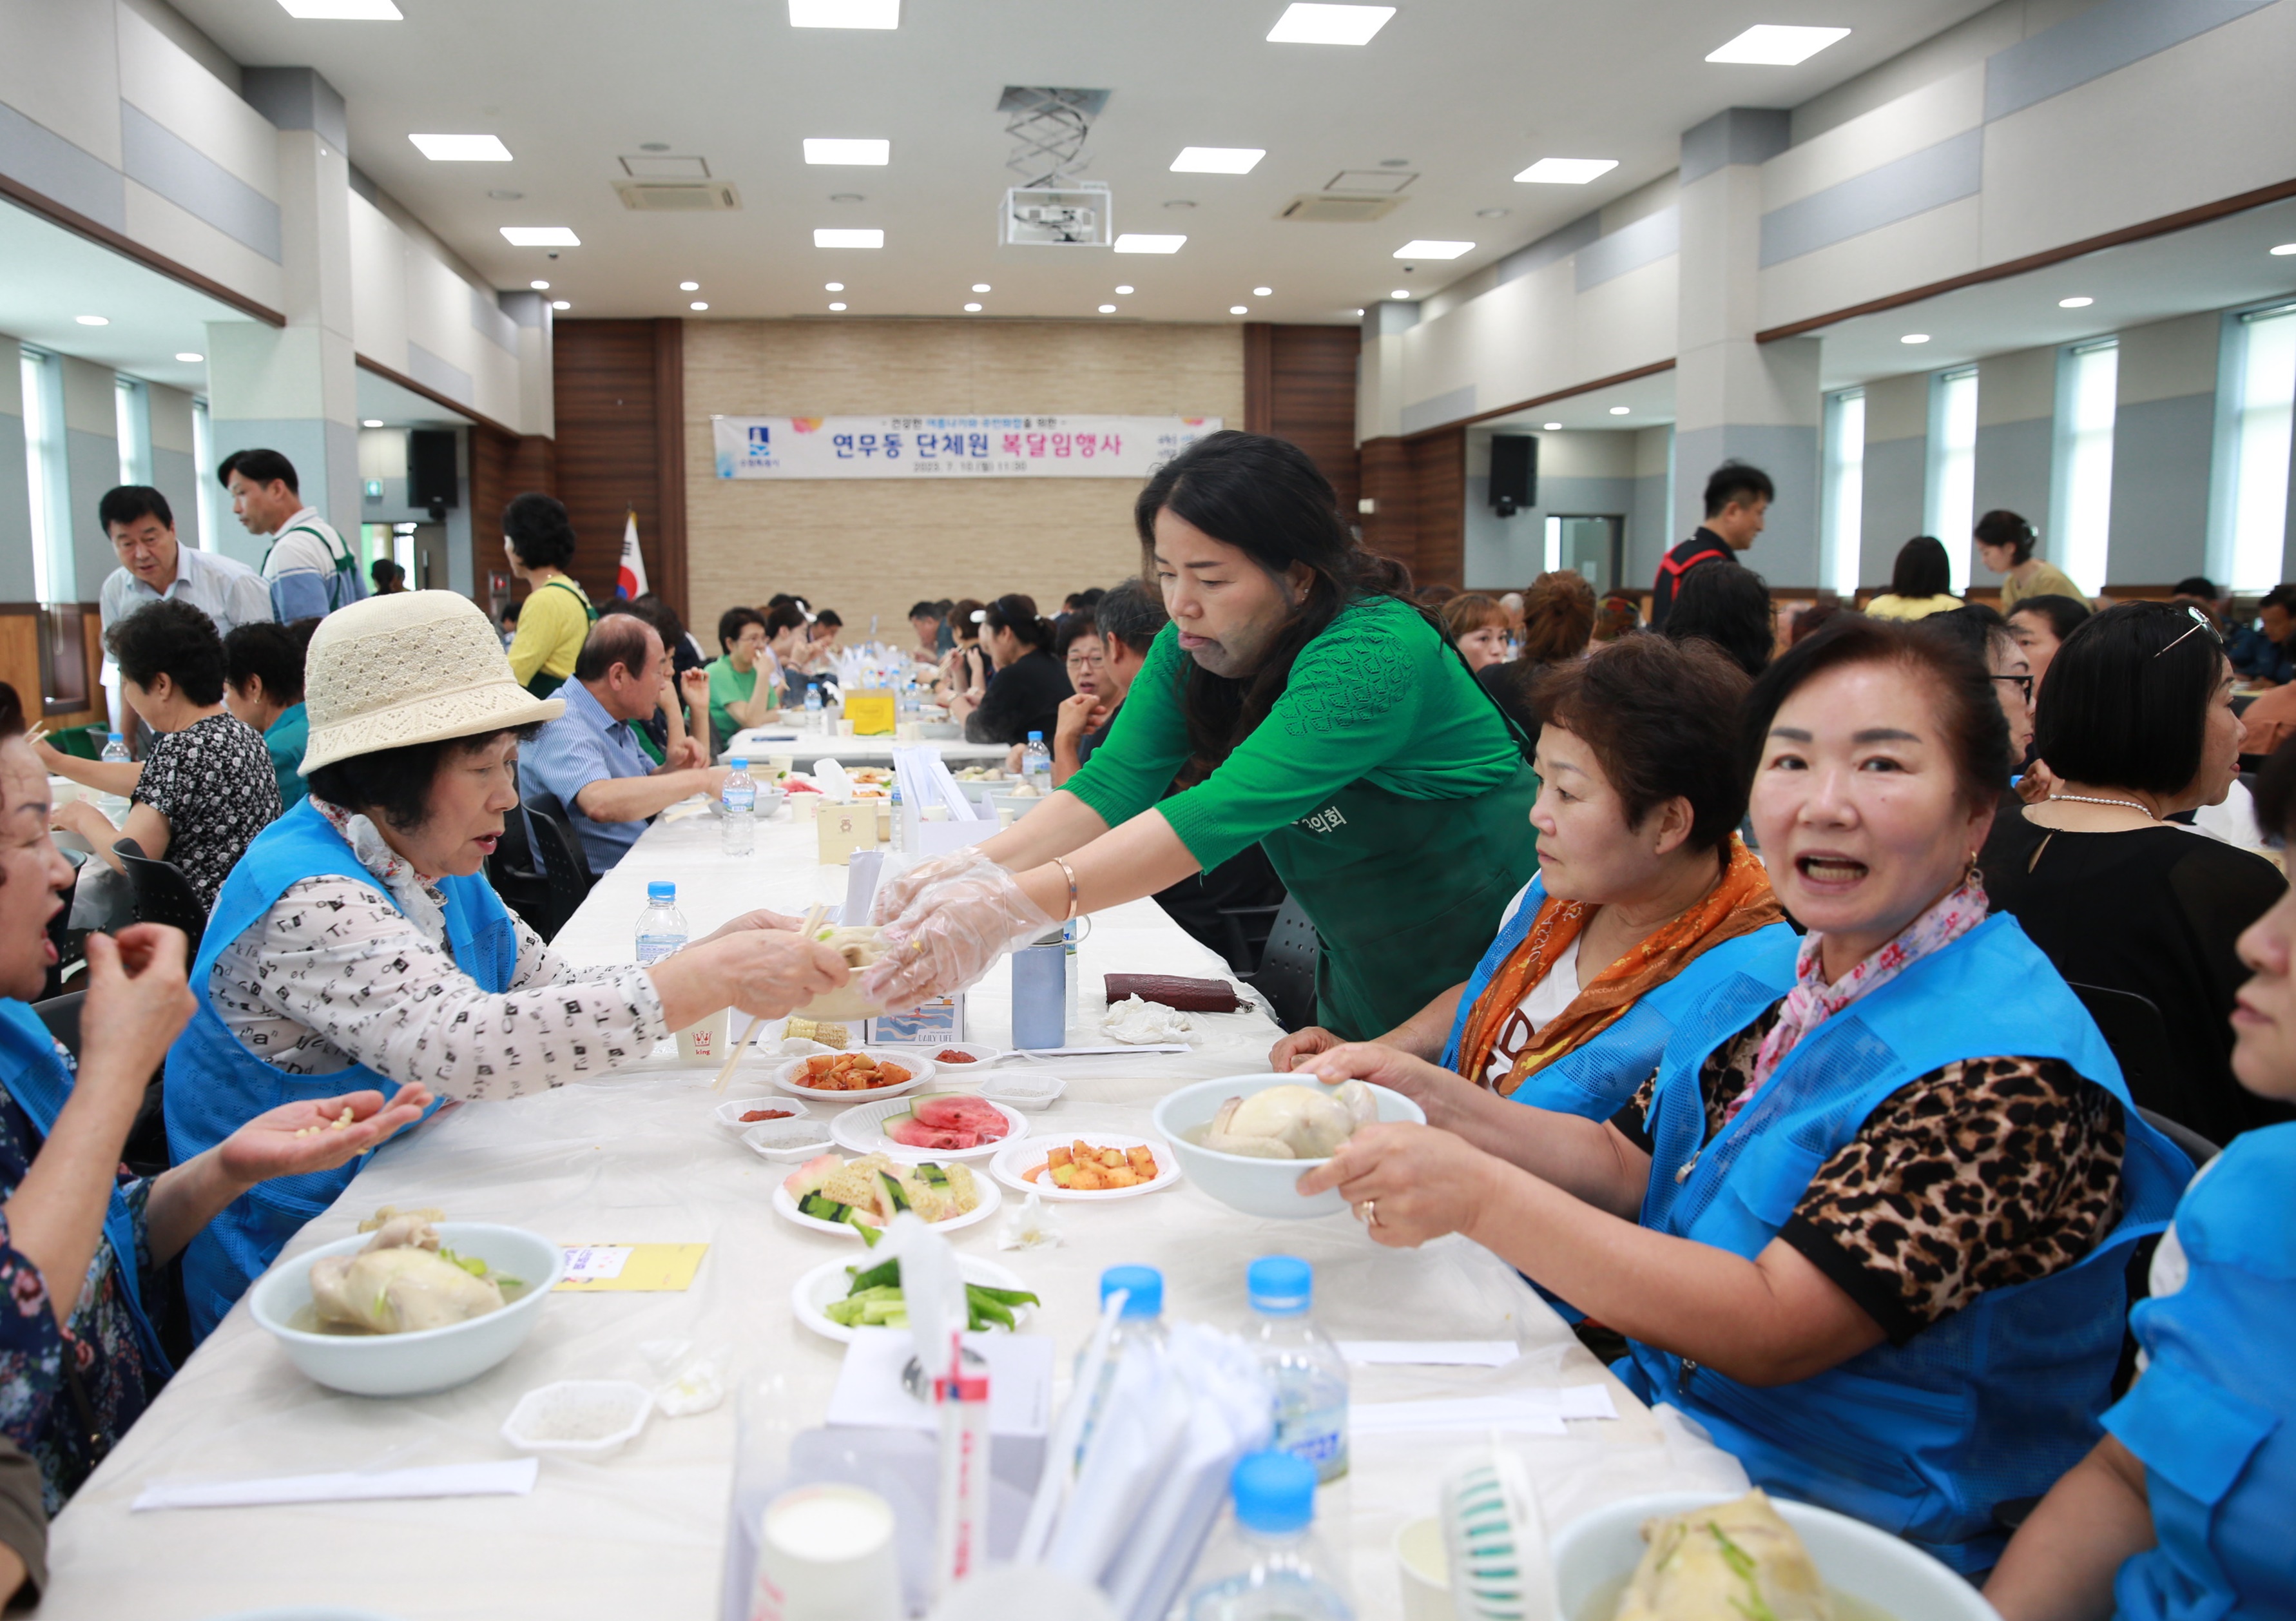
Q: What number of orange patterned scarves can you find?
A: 1